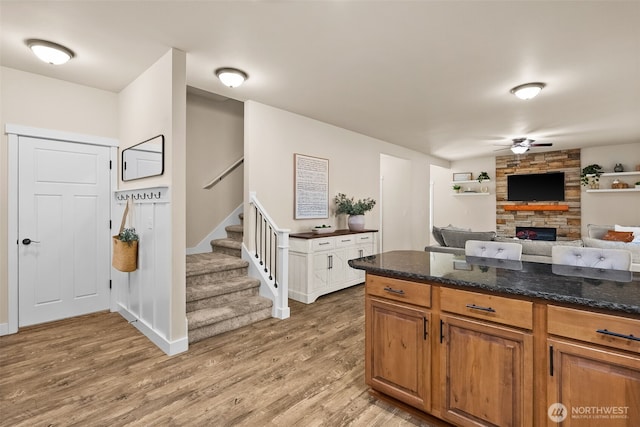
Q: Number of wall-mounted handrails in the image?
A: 1